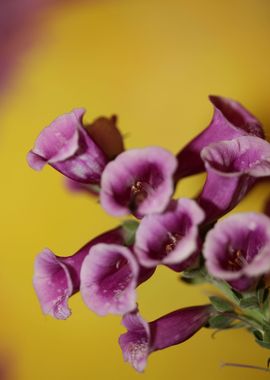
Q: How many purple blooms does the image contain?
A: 9